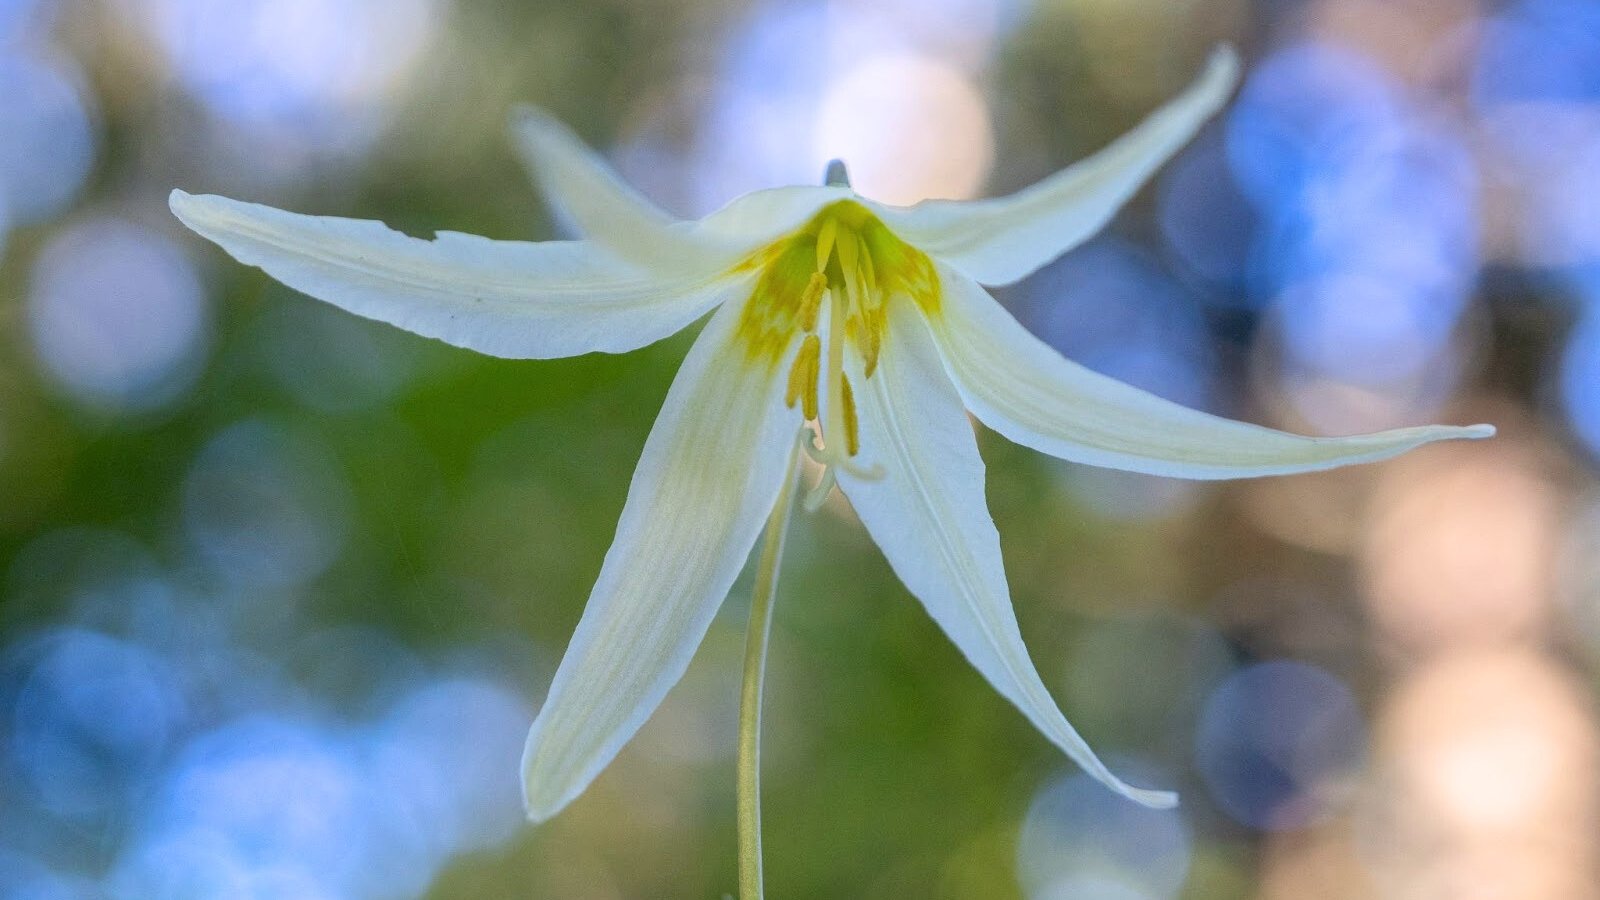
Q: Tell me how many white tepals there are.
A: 6